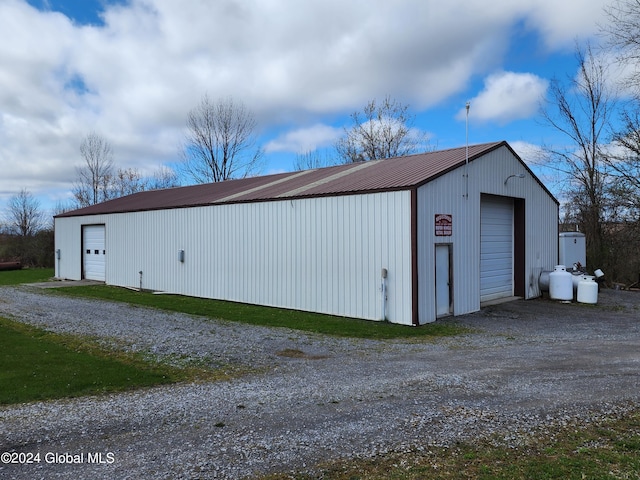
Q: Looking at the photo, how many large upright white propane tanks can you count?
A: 2